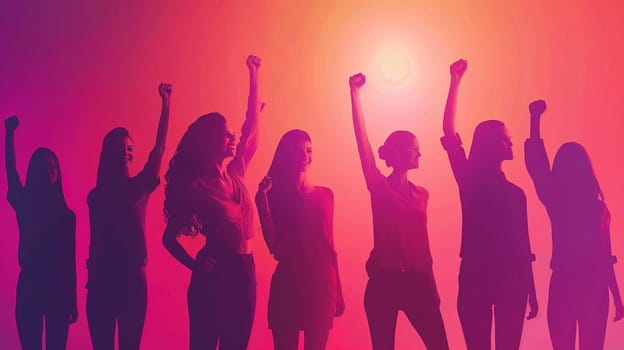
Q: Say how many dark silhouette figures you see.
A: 7